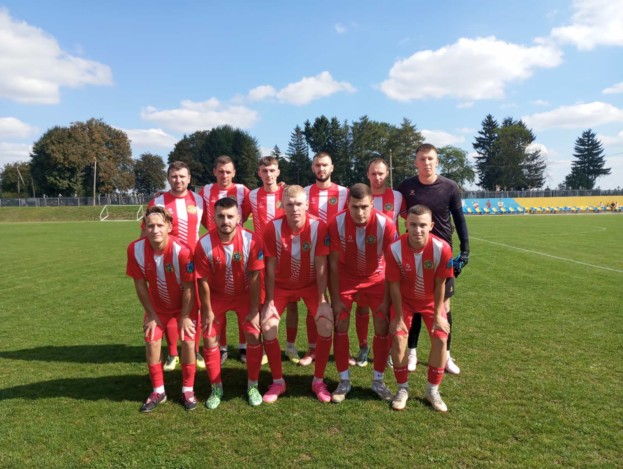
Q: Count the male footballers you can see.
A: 11